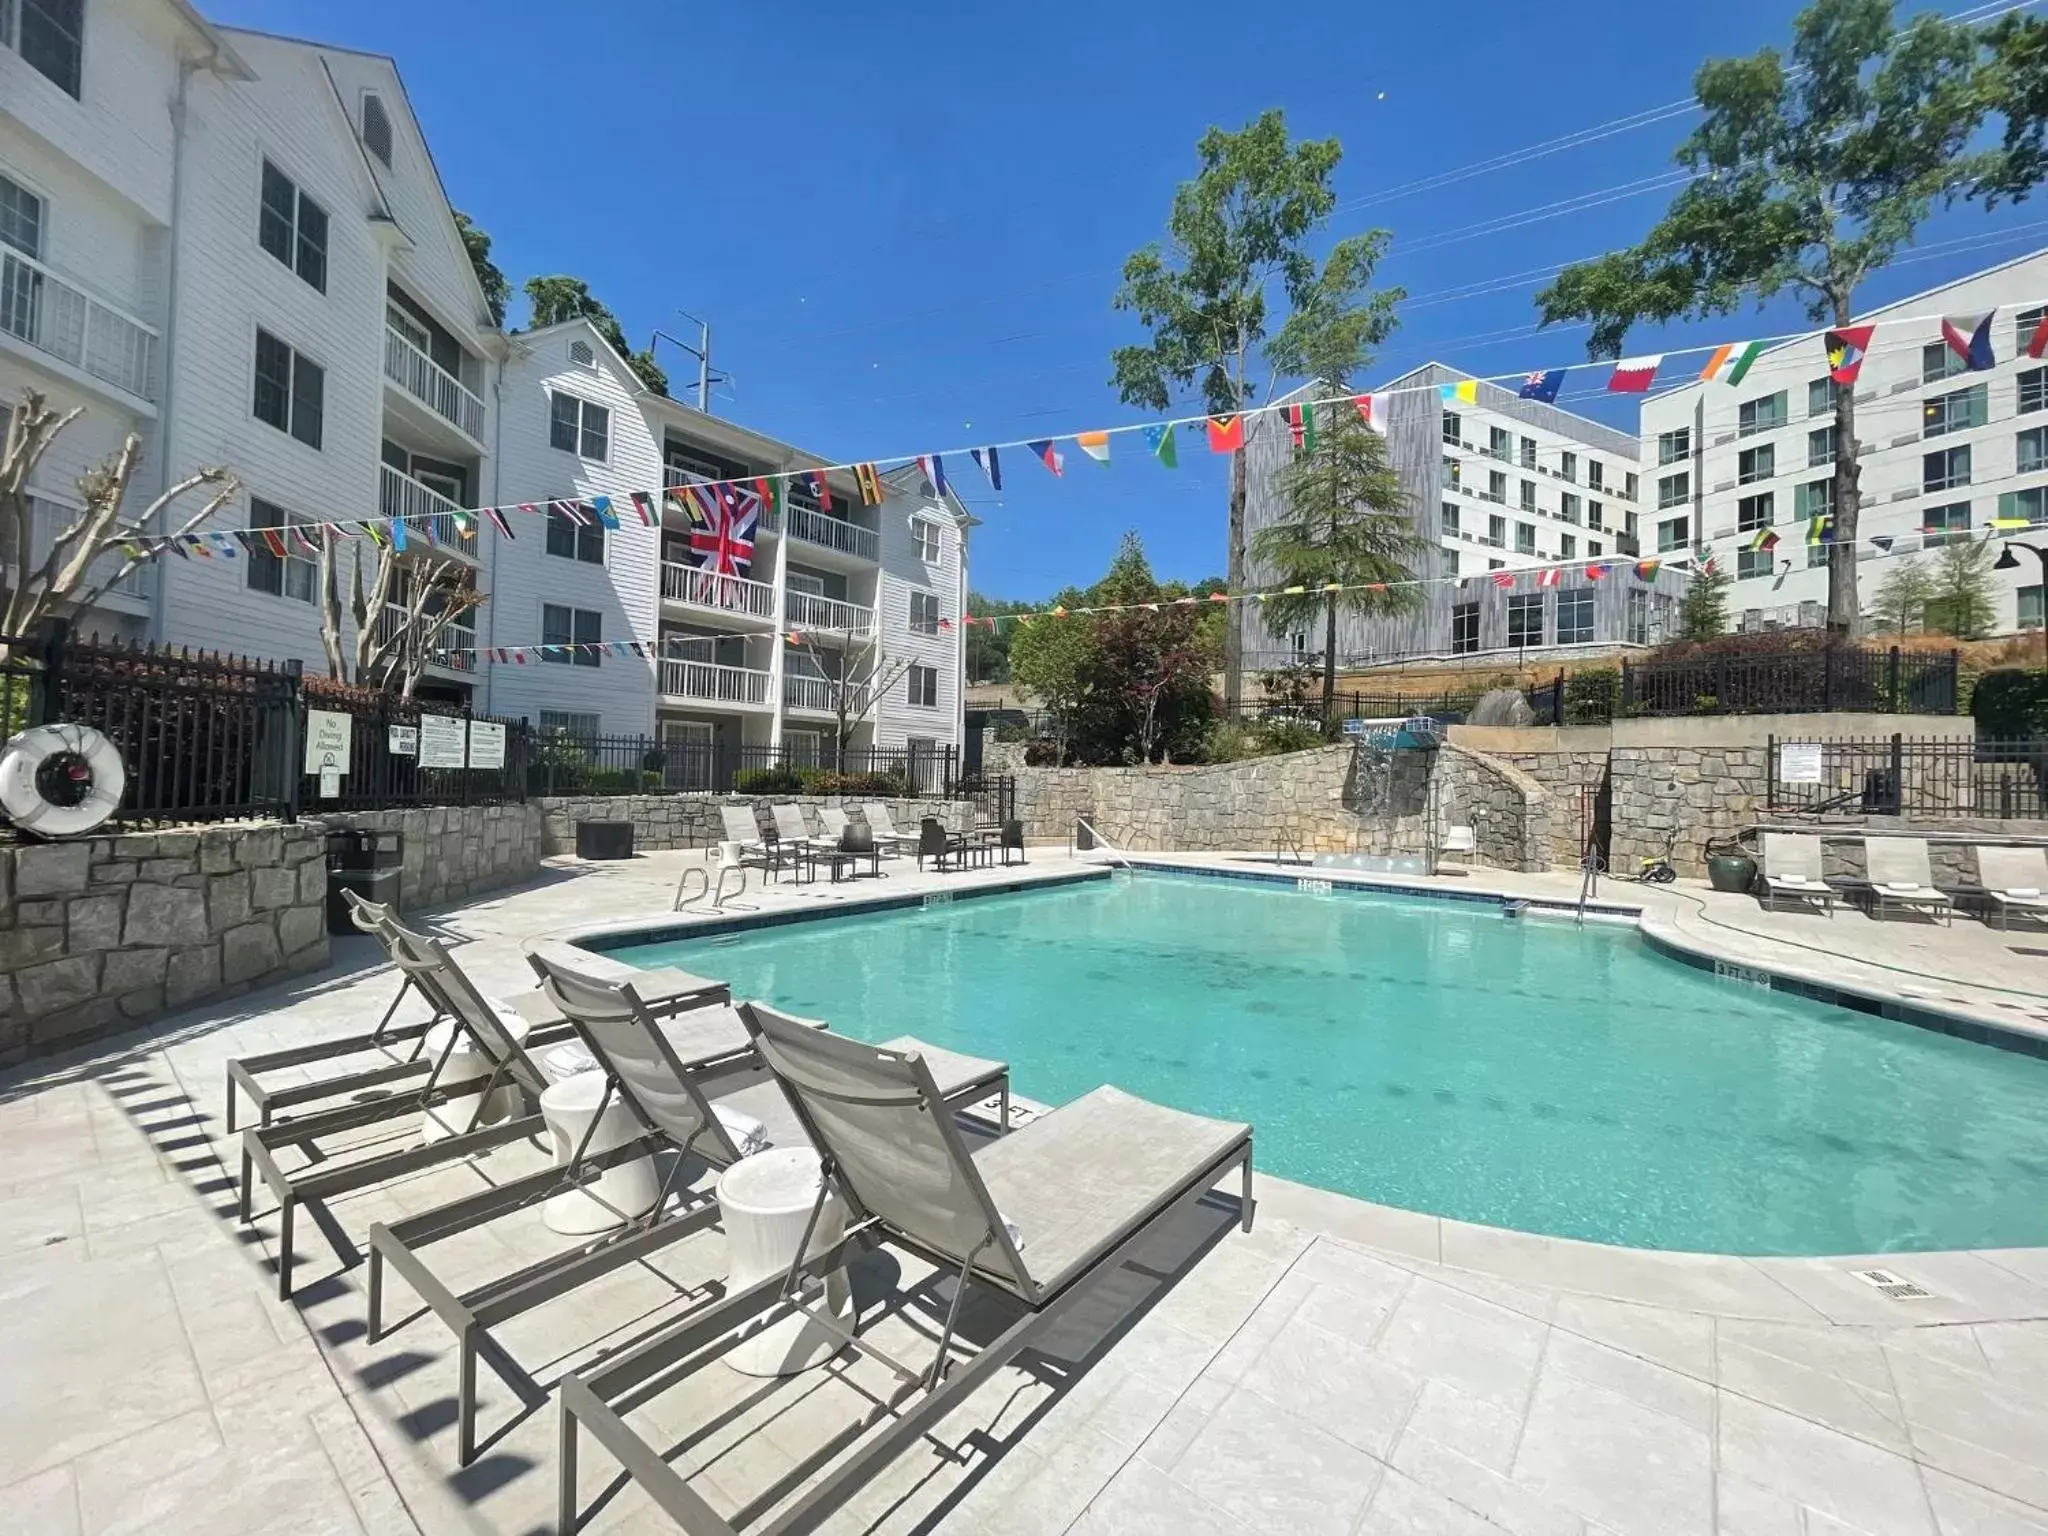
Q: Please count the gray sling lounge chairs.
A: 11